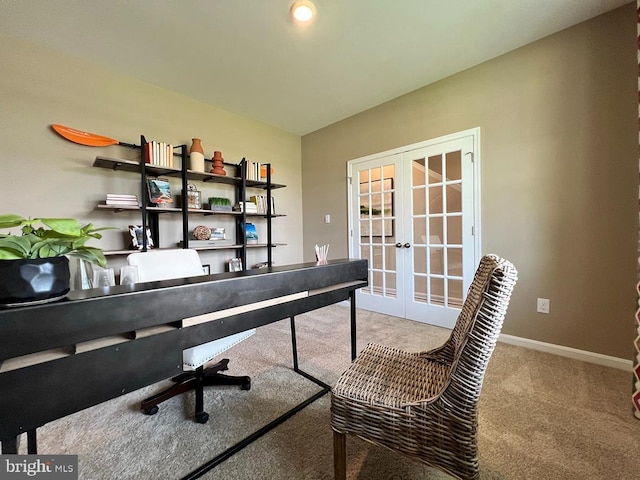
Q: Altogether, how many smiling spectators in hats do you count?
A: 0